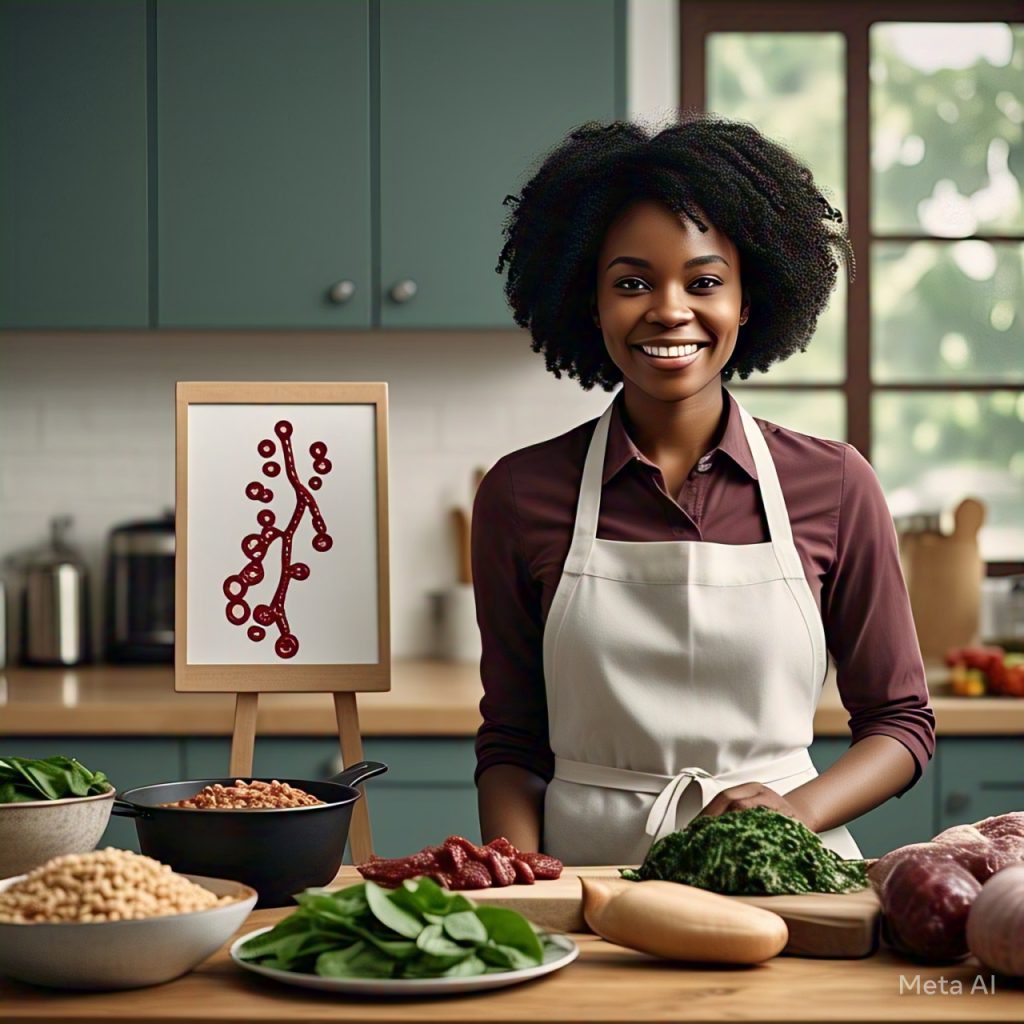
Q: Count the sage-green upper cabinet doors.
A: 3